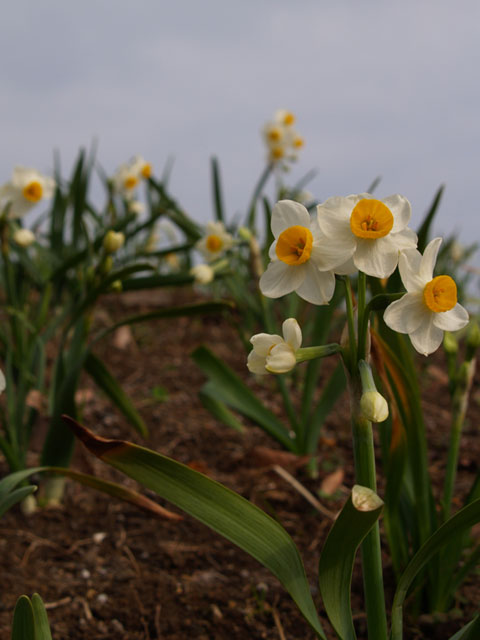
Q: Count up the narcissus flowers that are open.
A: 11